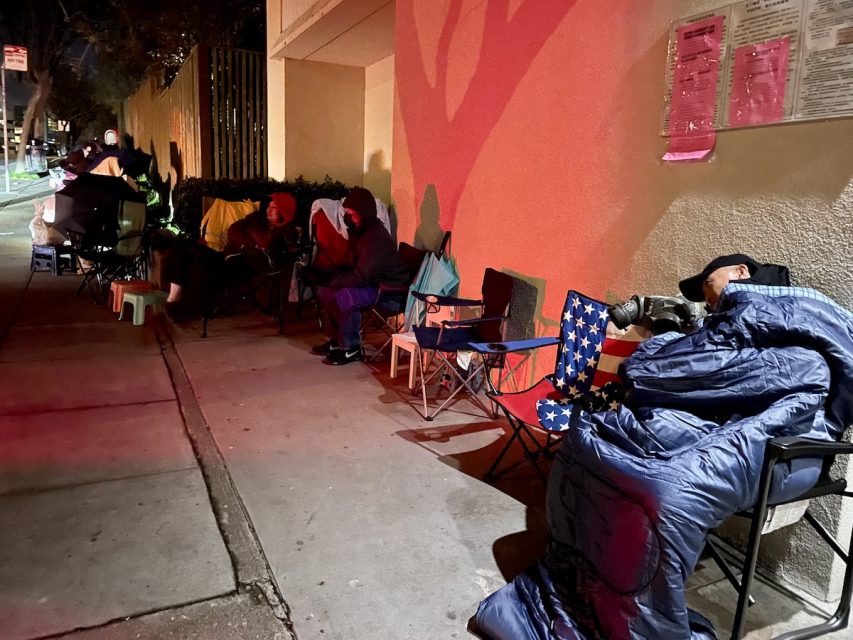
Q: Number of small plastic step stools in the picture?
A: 2